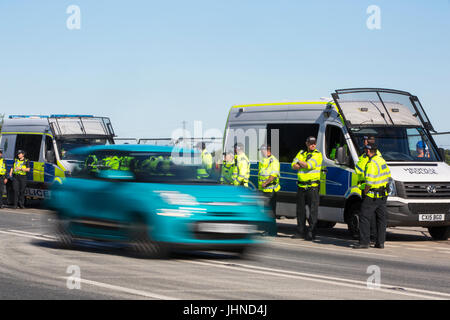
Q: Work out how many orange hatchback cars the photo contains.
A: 0